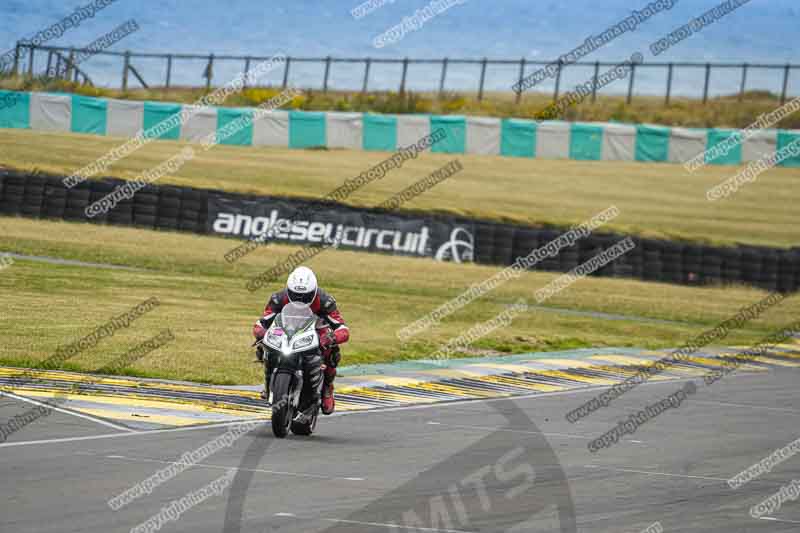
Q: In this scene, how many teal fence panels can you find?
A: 12